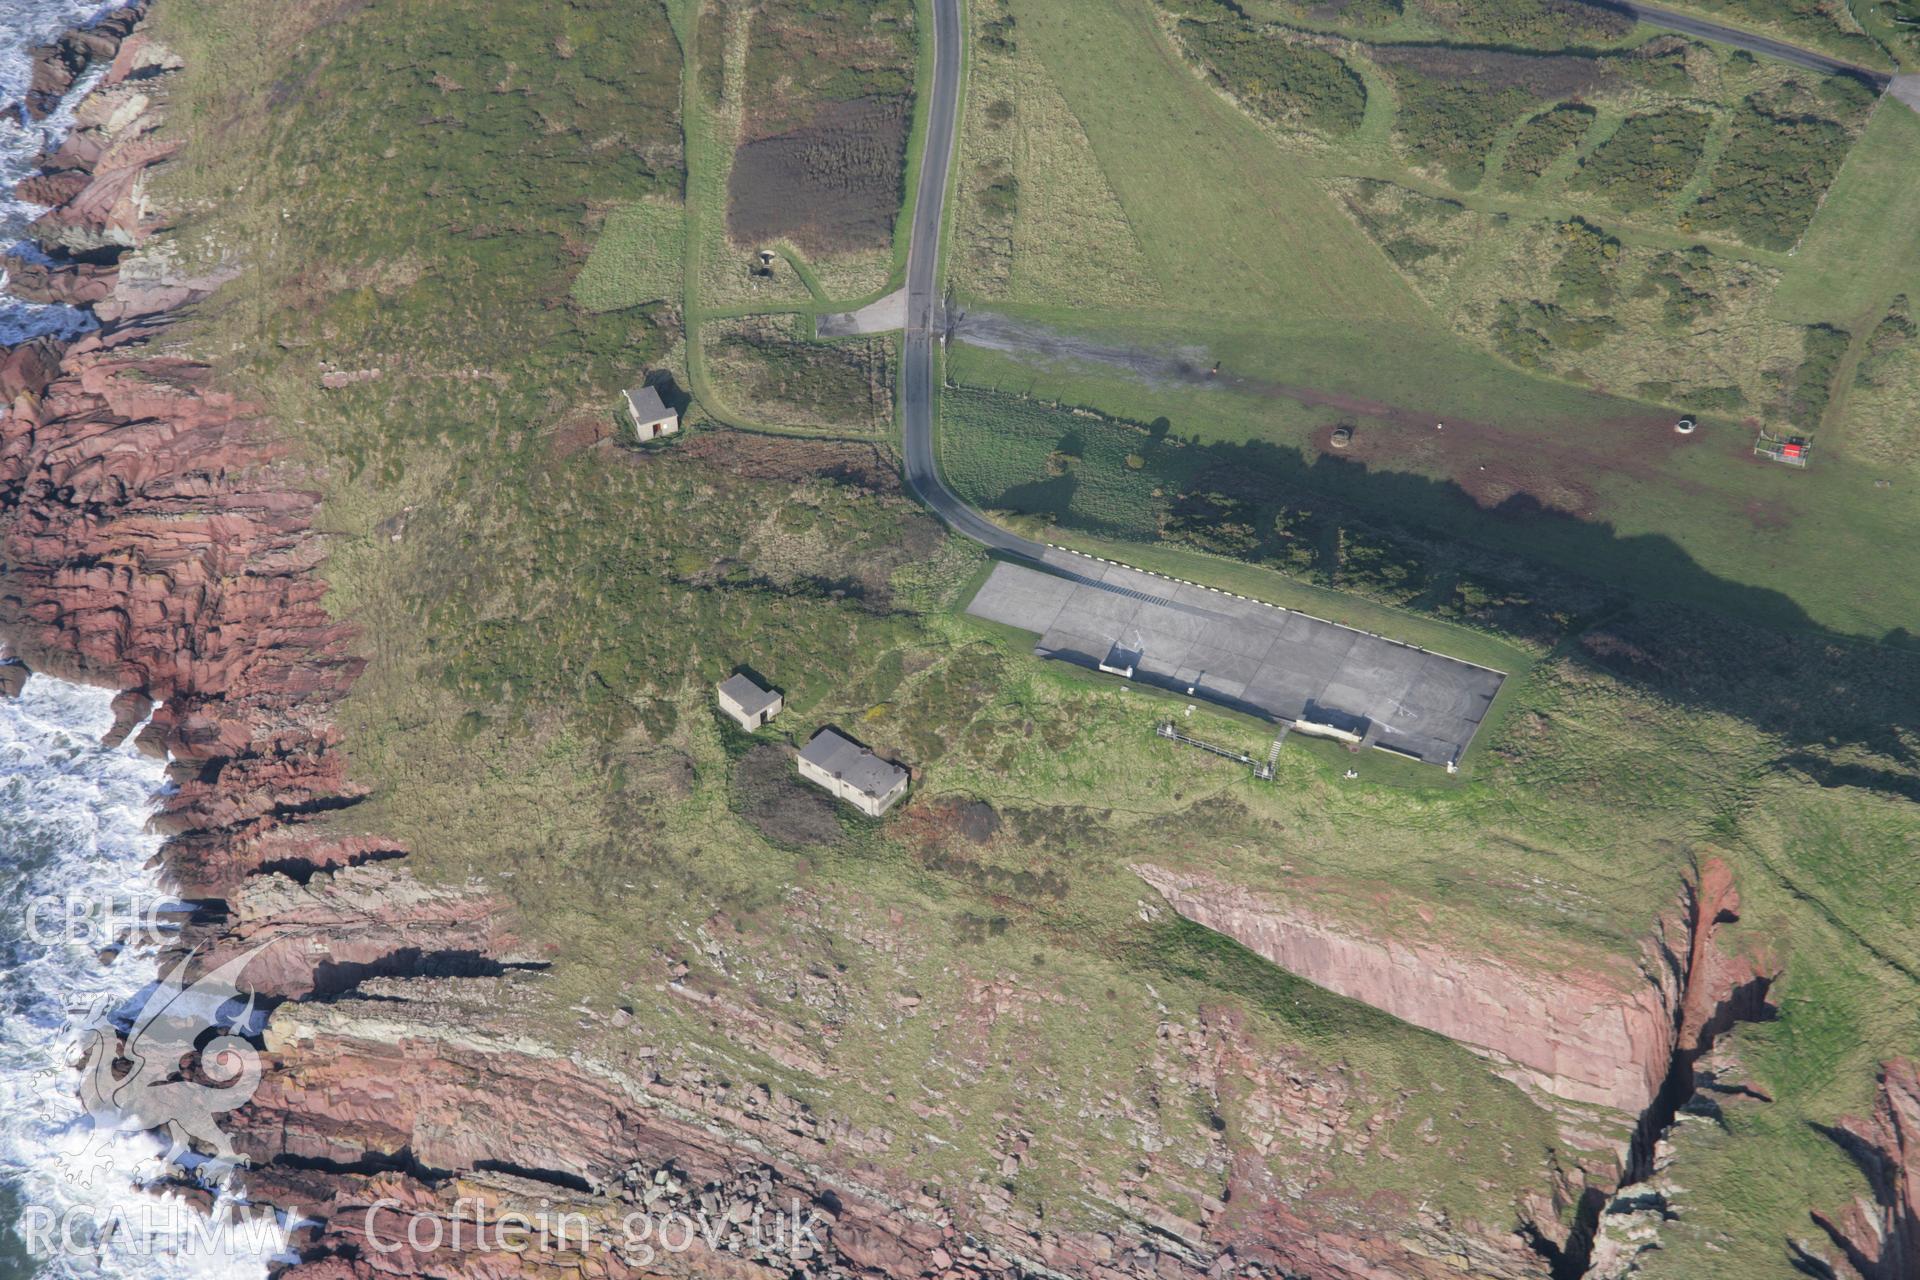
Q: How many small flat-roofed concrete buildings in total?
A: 3